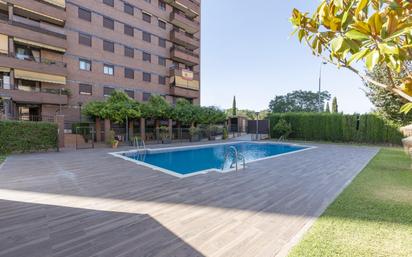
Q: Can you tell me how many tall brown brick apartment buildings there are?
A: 1